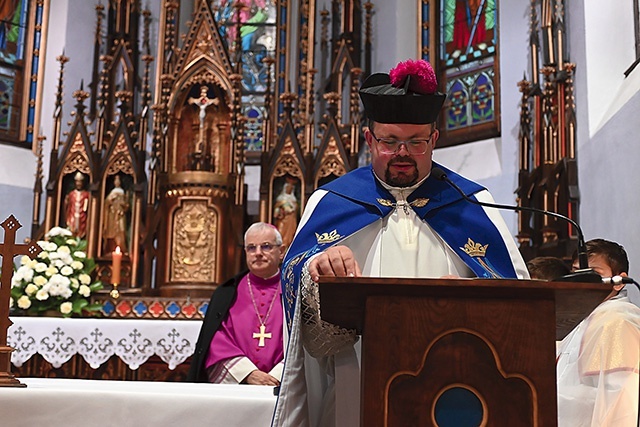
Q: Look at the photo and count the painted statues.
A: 3